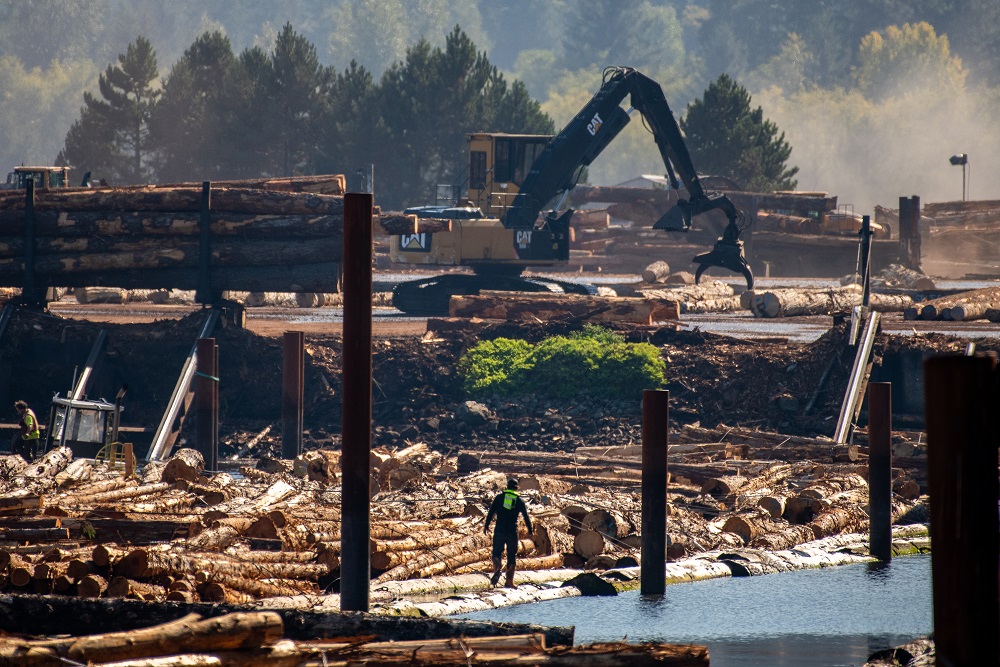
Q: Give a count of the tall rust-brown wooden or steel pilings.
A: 6